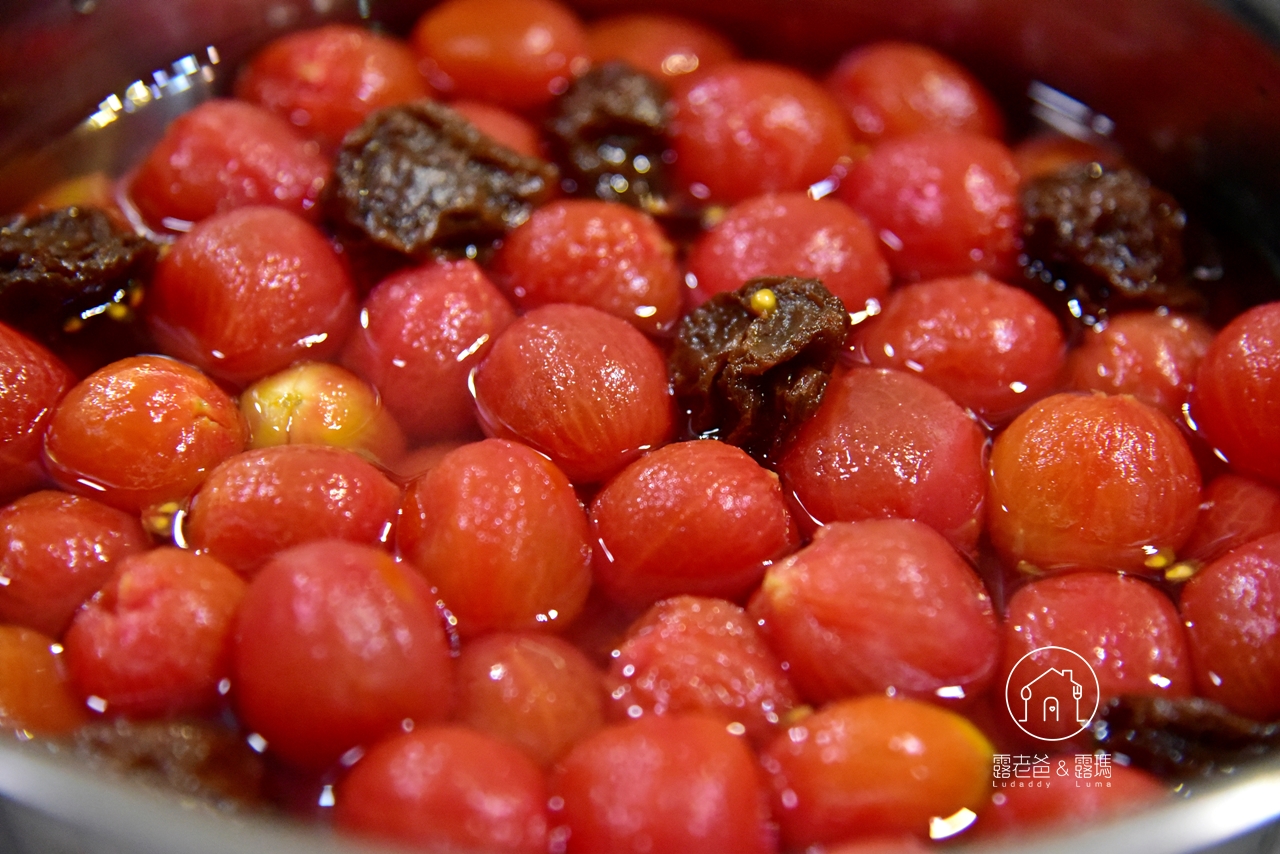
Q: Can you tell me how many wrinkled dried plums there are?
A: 7